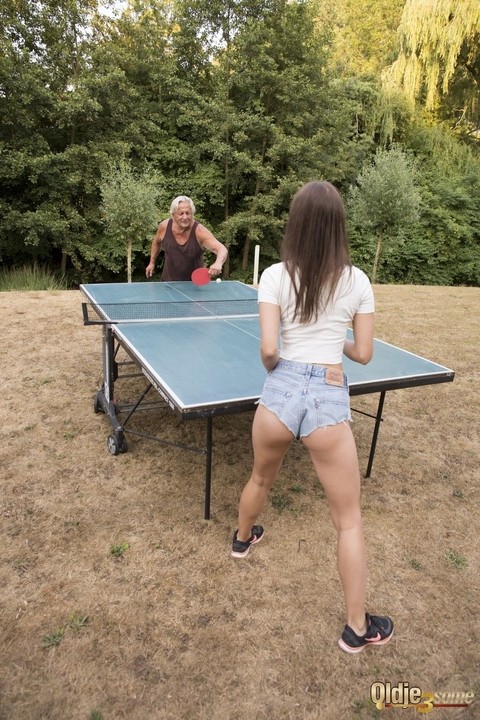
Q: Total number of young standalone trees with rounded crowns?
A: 2